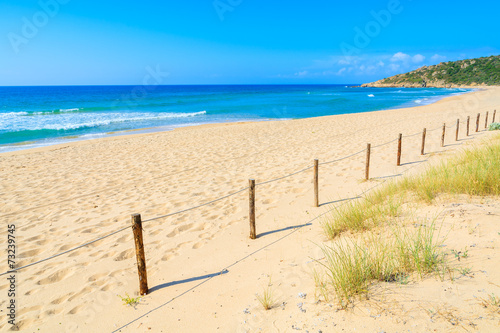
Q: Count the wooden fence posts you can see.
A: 12